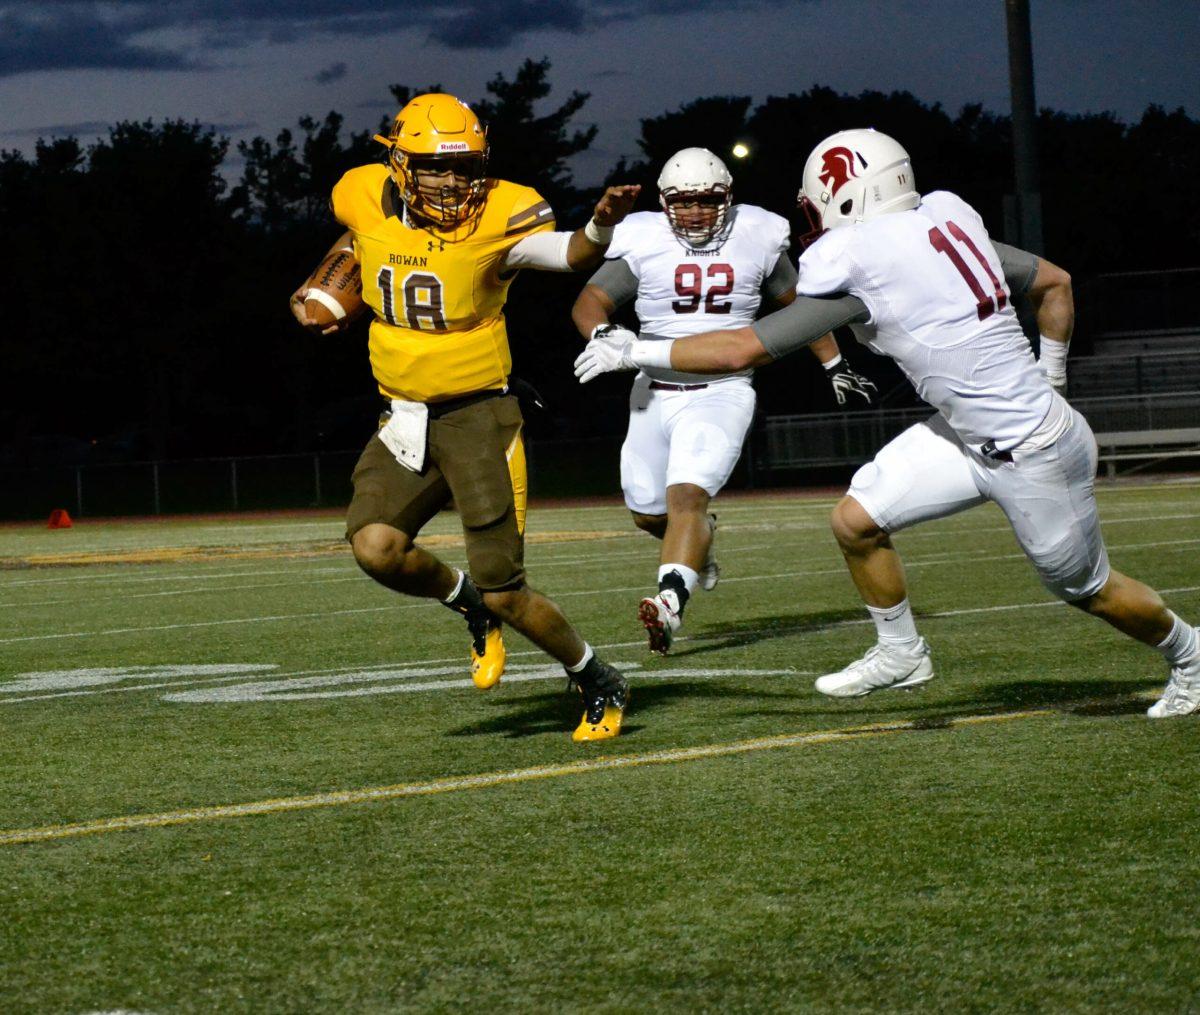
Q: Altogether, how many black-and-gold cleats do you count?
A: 2